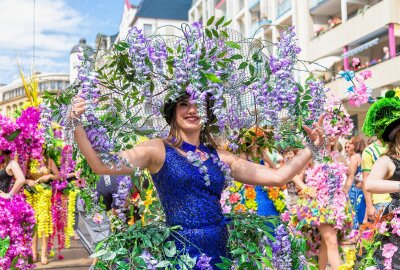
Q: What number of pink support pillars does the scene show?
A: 2